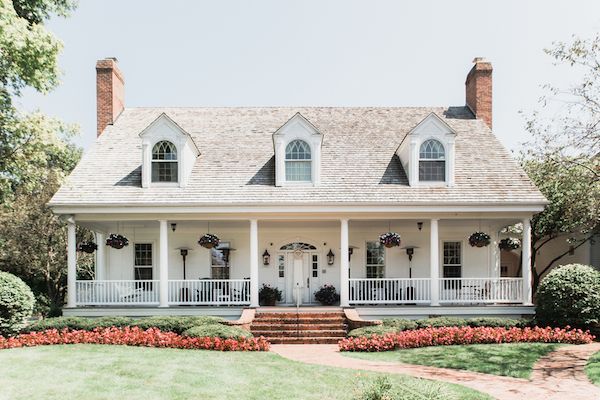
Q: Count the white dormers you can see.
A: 3